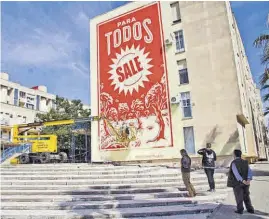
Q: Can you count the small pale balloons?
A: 0